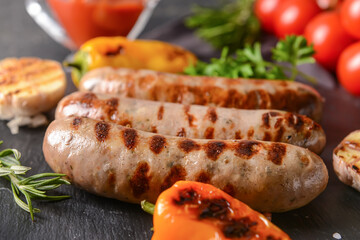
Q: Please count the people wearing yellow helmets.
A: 0